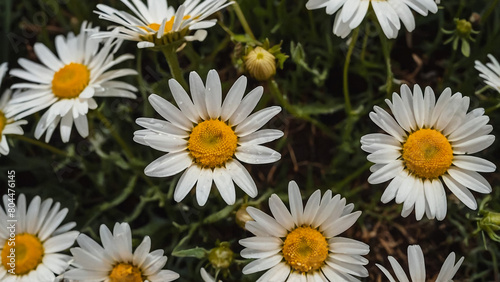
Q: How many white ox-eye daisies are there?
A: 11